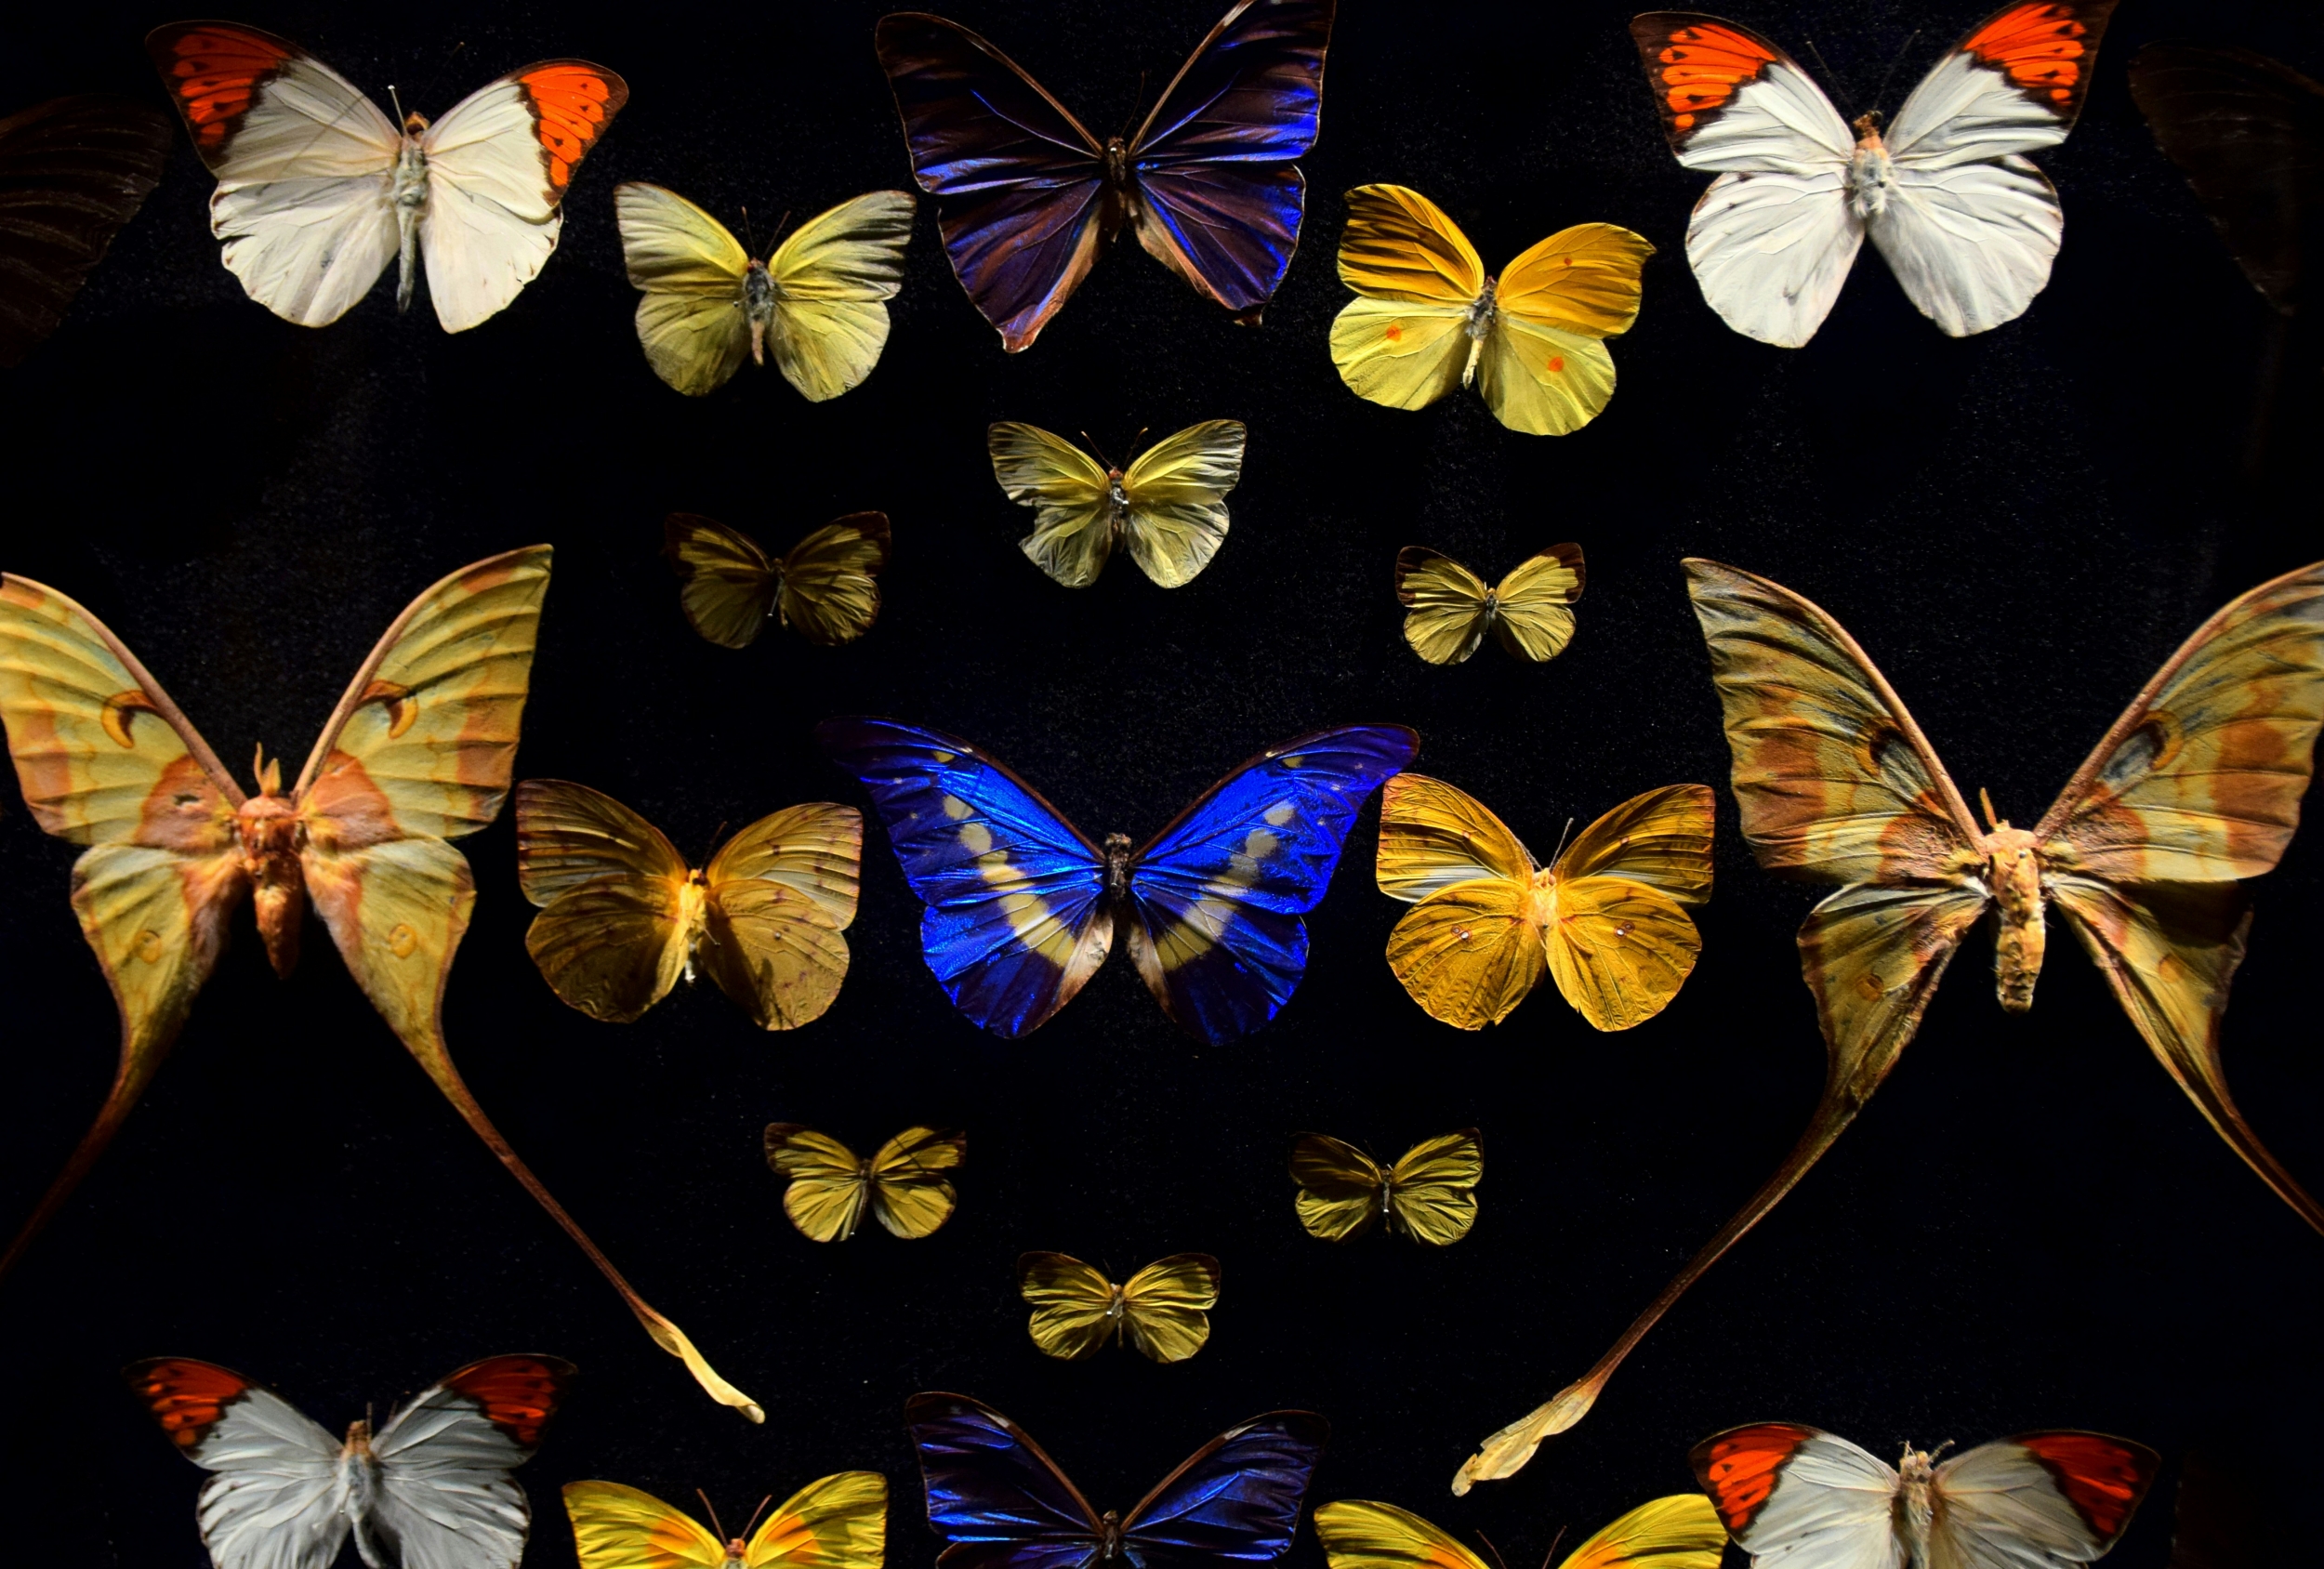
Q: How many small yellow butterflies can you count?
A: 6